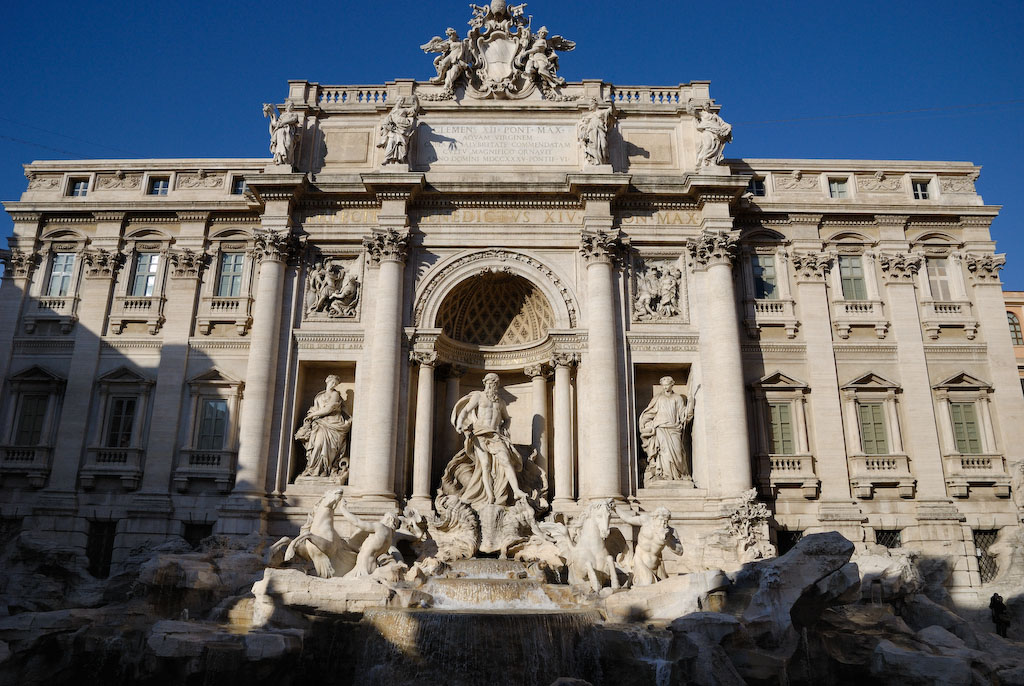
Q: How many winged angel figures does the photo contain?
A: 2